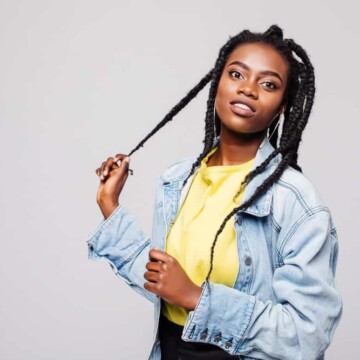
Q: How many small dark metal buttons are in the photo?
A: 5